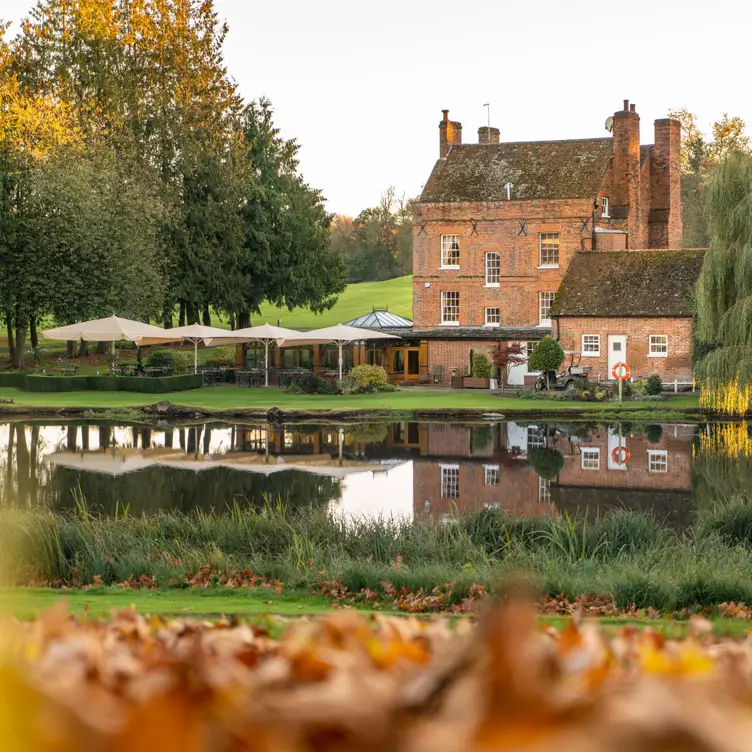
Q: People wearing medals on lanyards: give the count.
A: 0